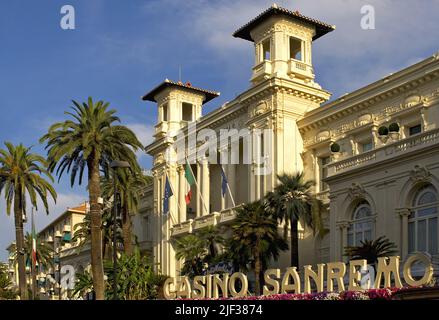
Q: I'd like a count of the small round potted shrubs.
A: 3